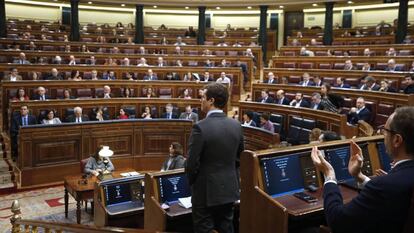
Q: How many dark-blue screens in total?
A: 5